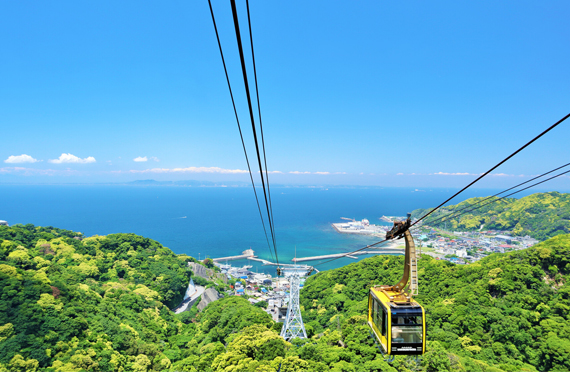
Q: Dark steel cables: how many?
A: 6